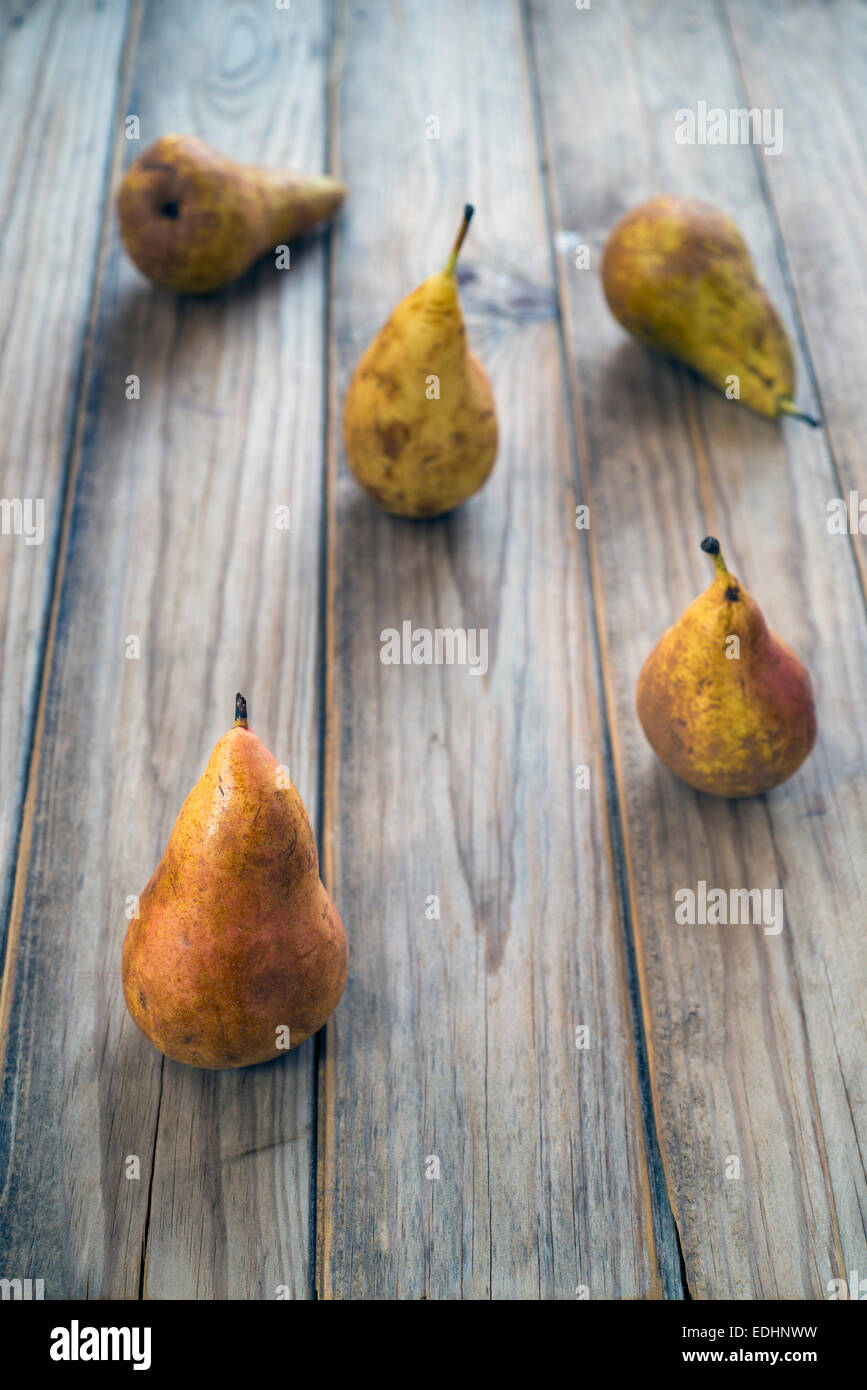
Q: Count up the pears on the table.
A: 5